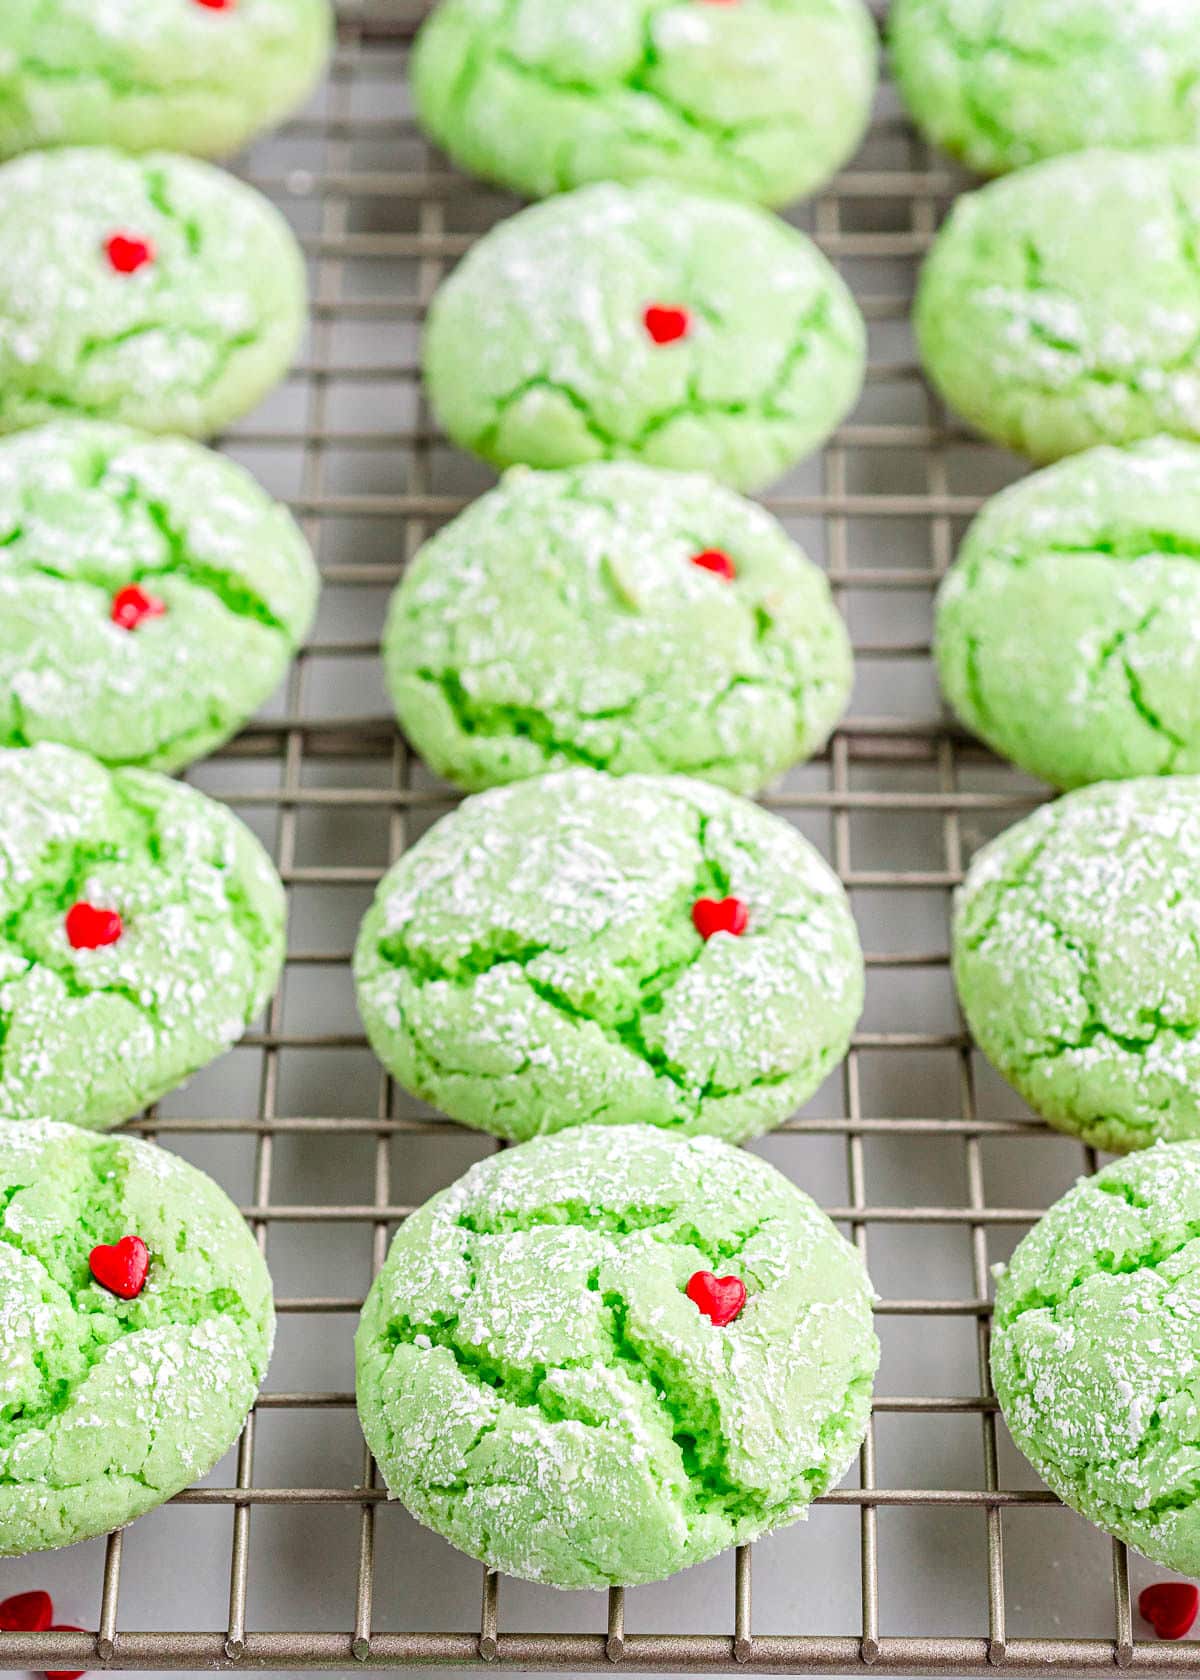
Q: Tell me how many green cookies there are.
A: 15